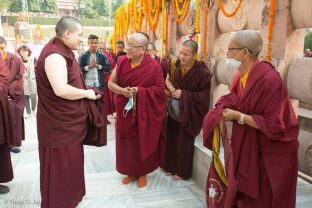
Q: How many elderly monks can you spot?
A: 2